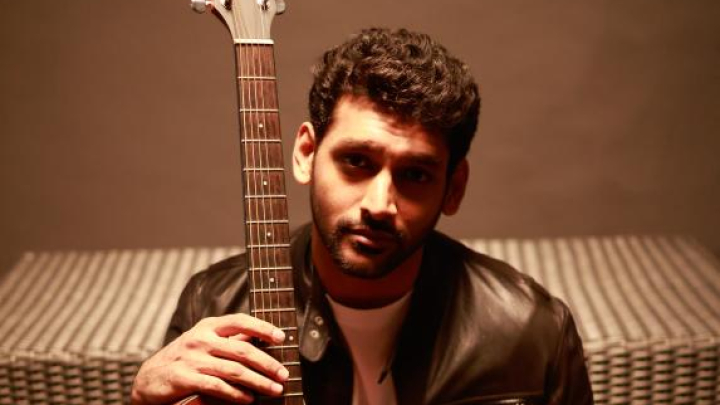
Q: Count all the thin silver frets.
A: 15